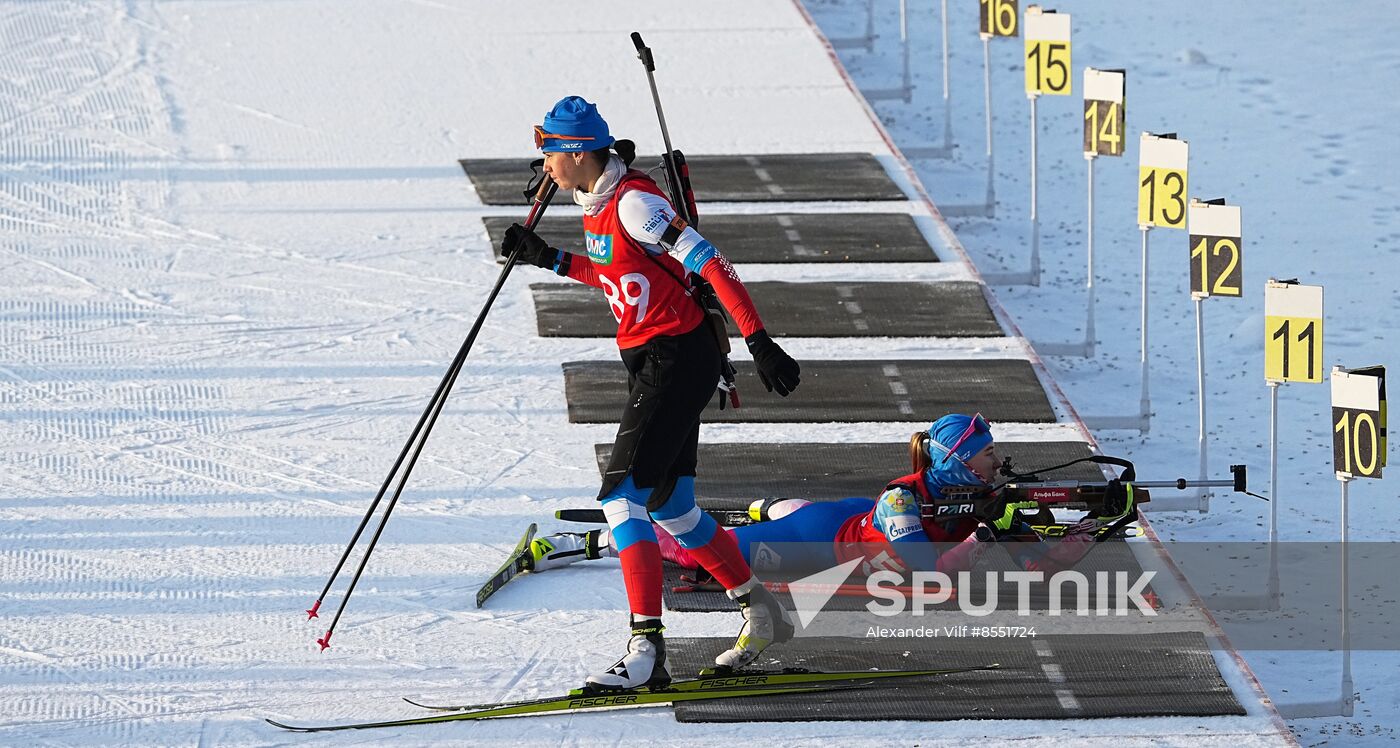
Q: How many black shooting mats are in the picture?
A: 7